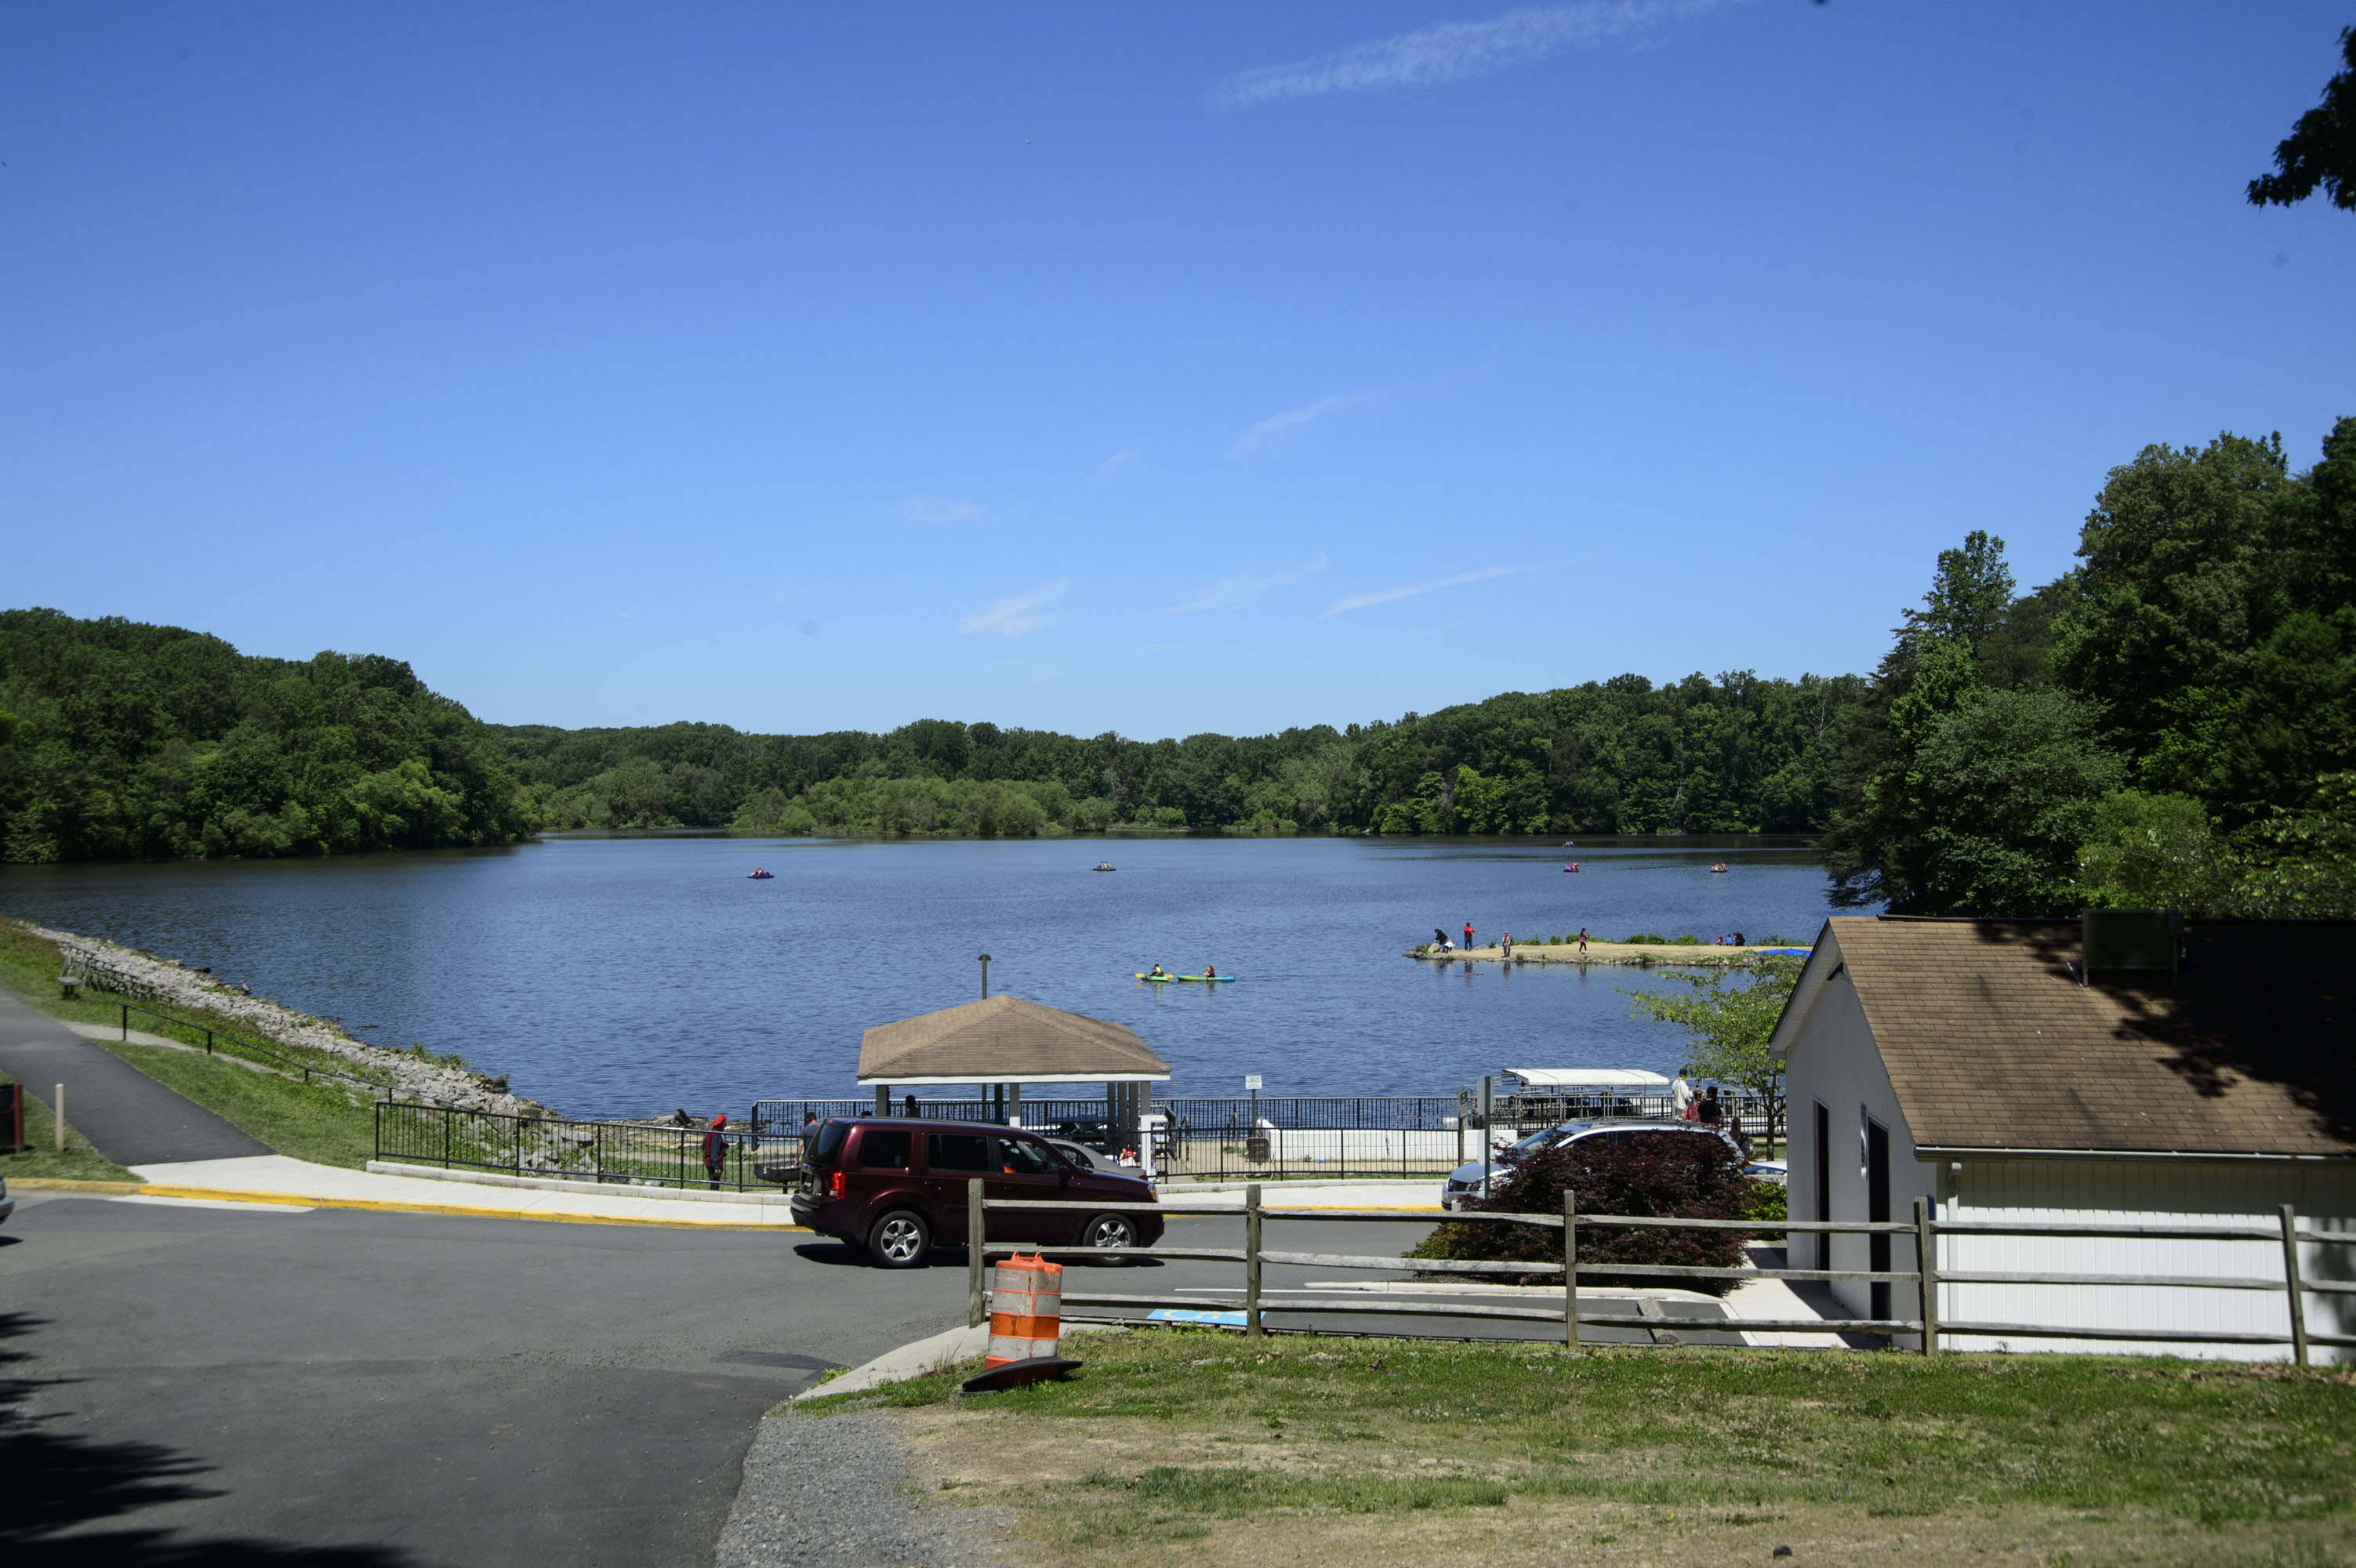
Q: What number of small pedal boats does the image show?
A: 5